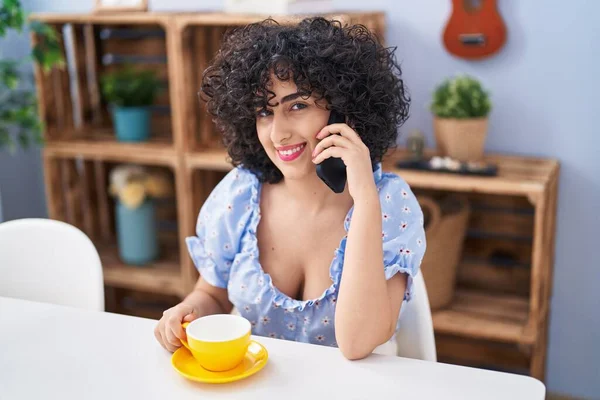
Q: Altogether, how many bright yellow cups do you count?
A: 1